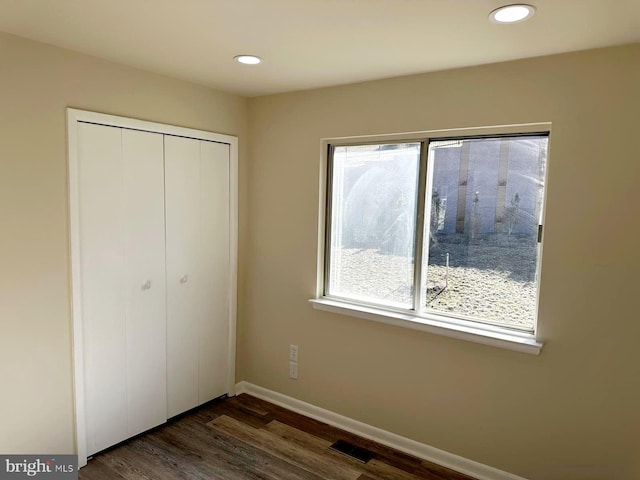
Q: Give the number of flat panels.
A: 4